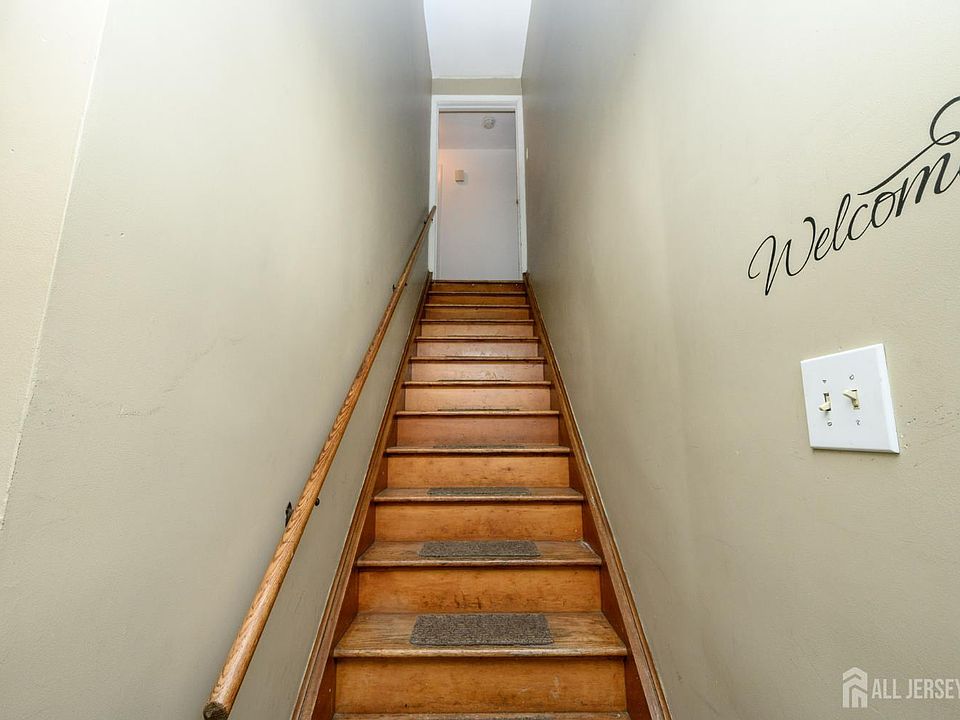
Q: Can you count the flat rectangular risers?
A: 12